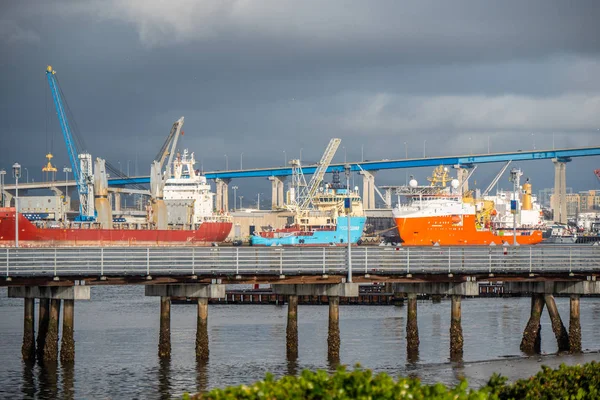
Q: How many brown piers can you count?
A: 13